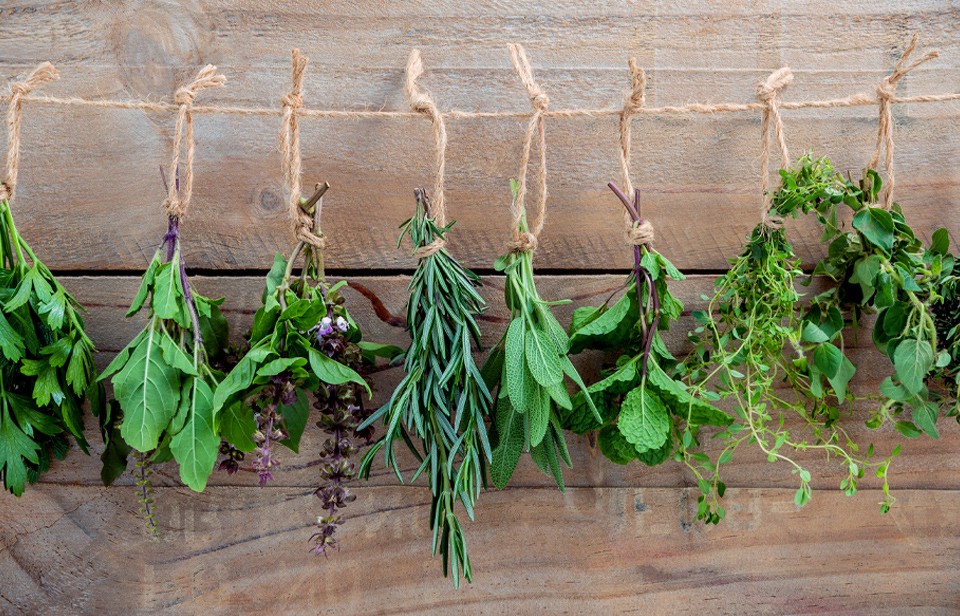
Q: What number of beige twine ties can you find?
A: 8